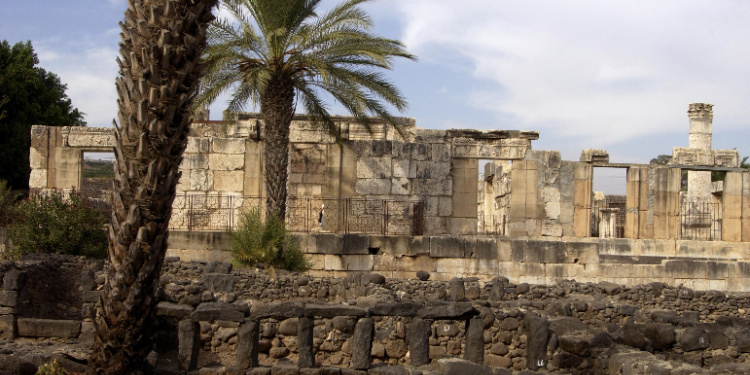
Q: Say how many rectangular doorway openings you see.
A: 4